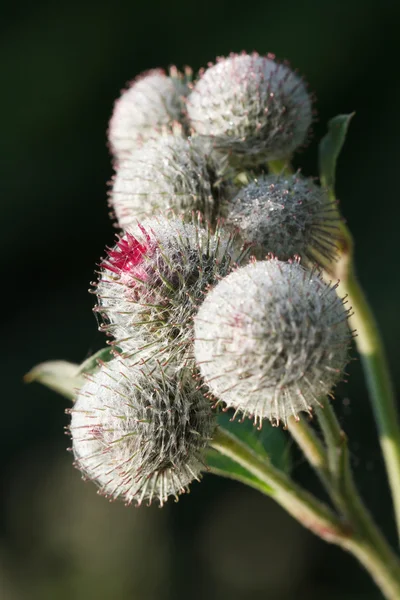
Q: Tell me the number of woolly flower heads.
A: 7